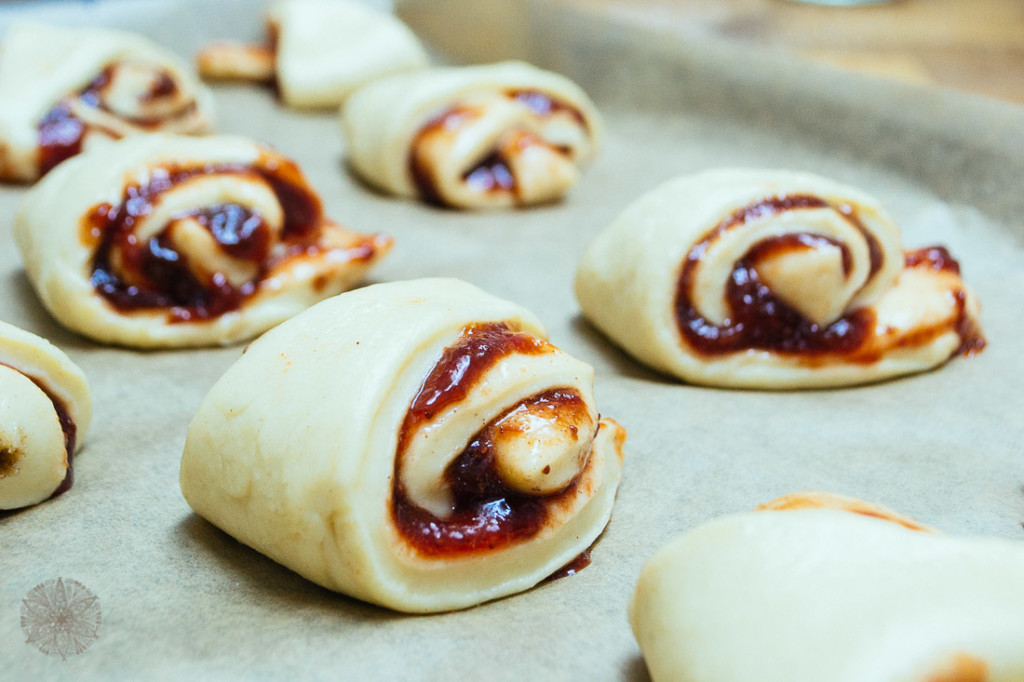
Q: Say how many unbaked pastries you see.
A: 8